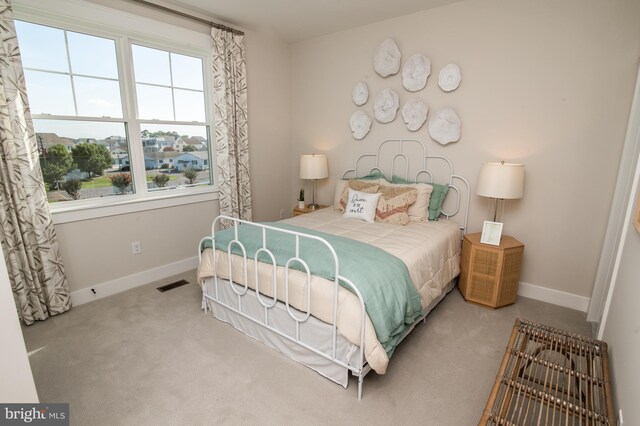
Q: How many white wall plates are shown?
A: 8